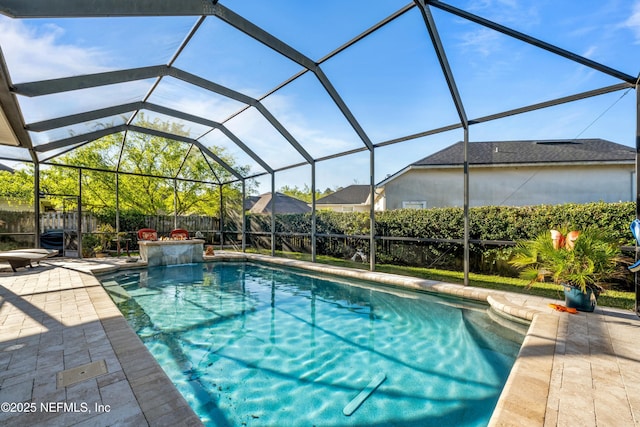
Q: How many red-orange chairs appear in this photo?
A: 2